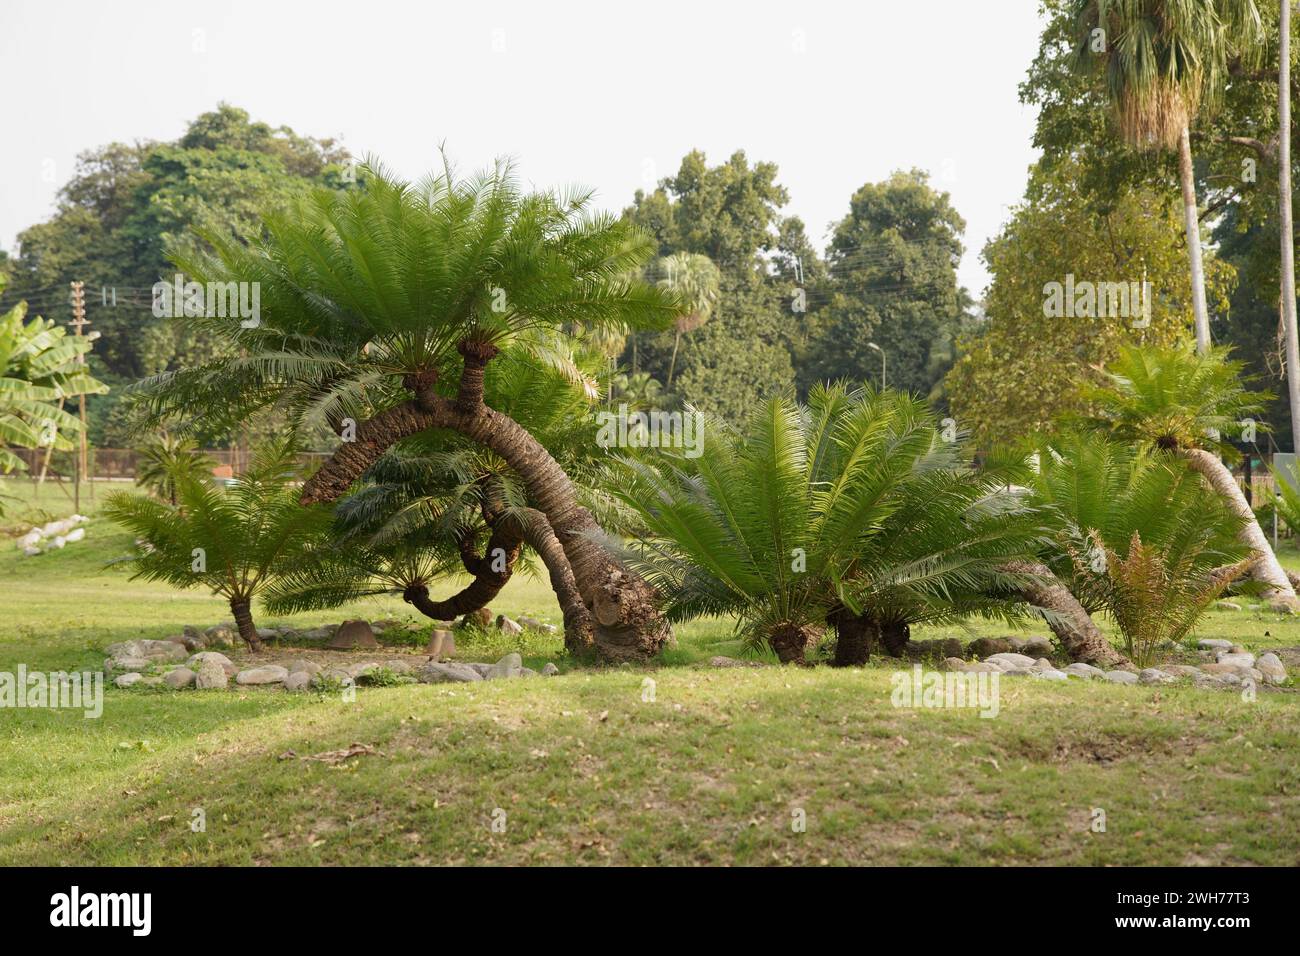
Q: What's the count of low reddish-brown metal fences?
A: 1